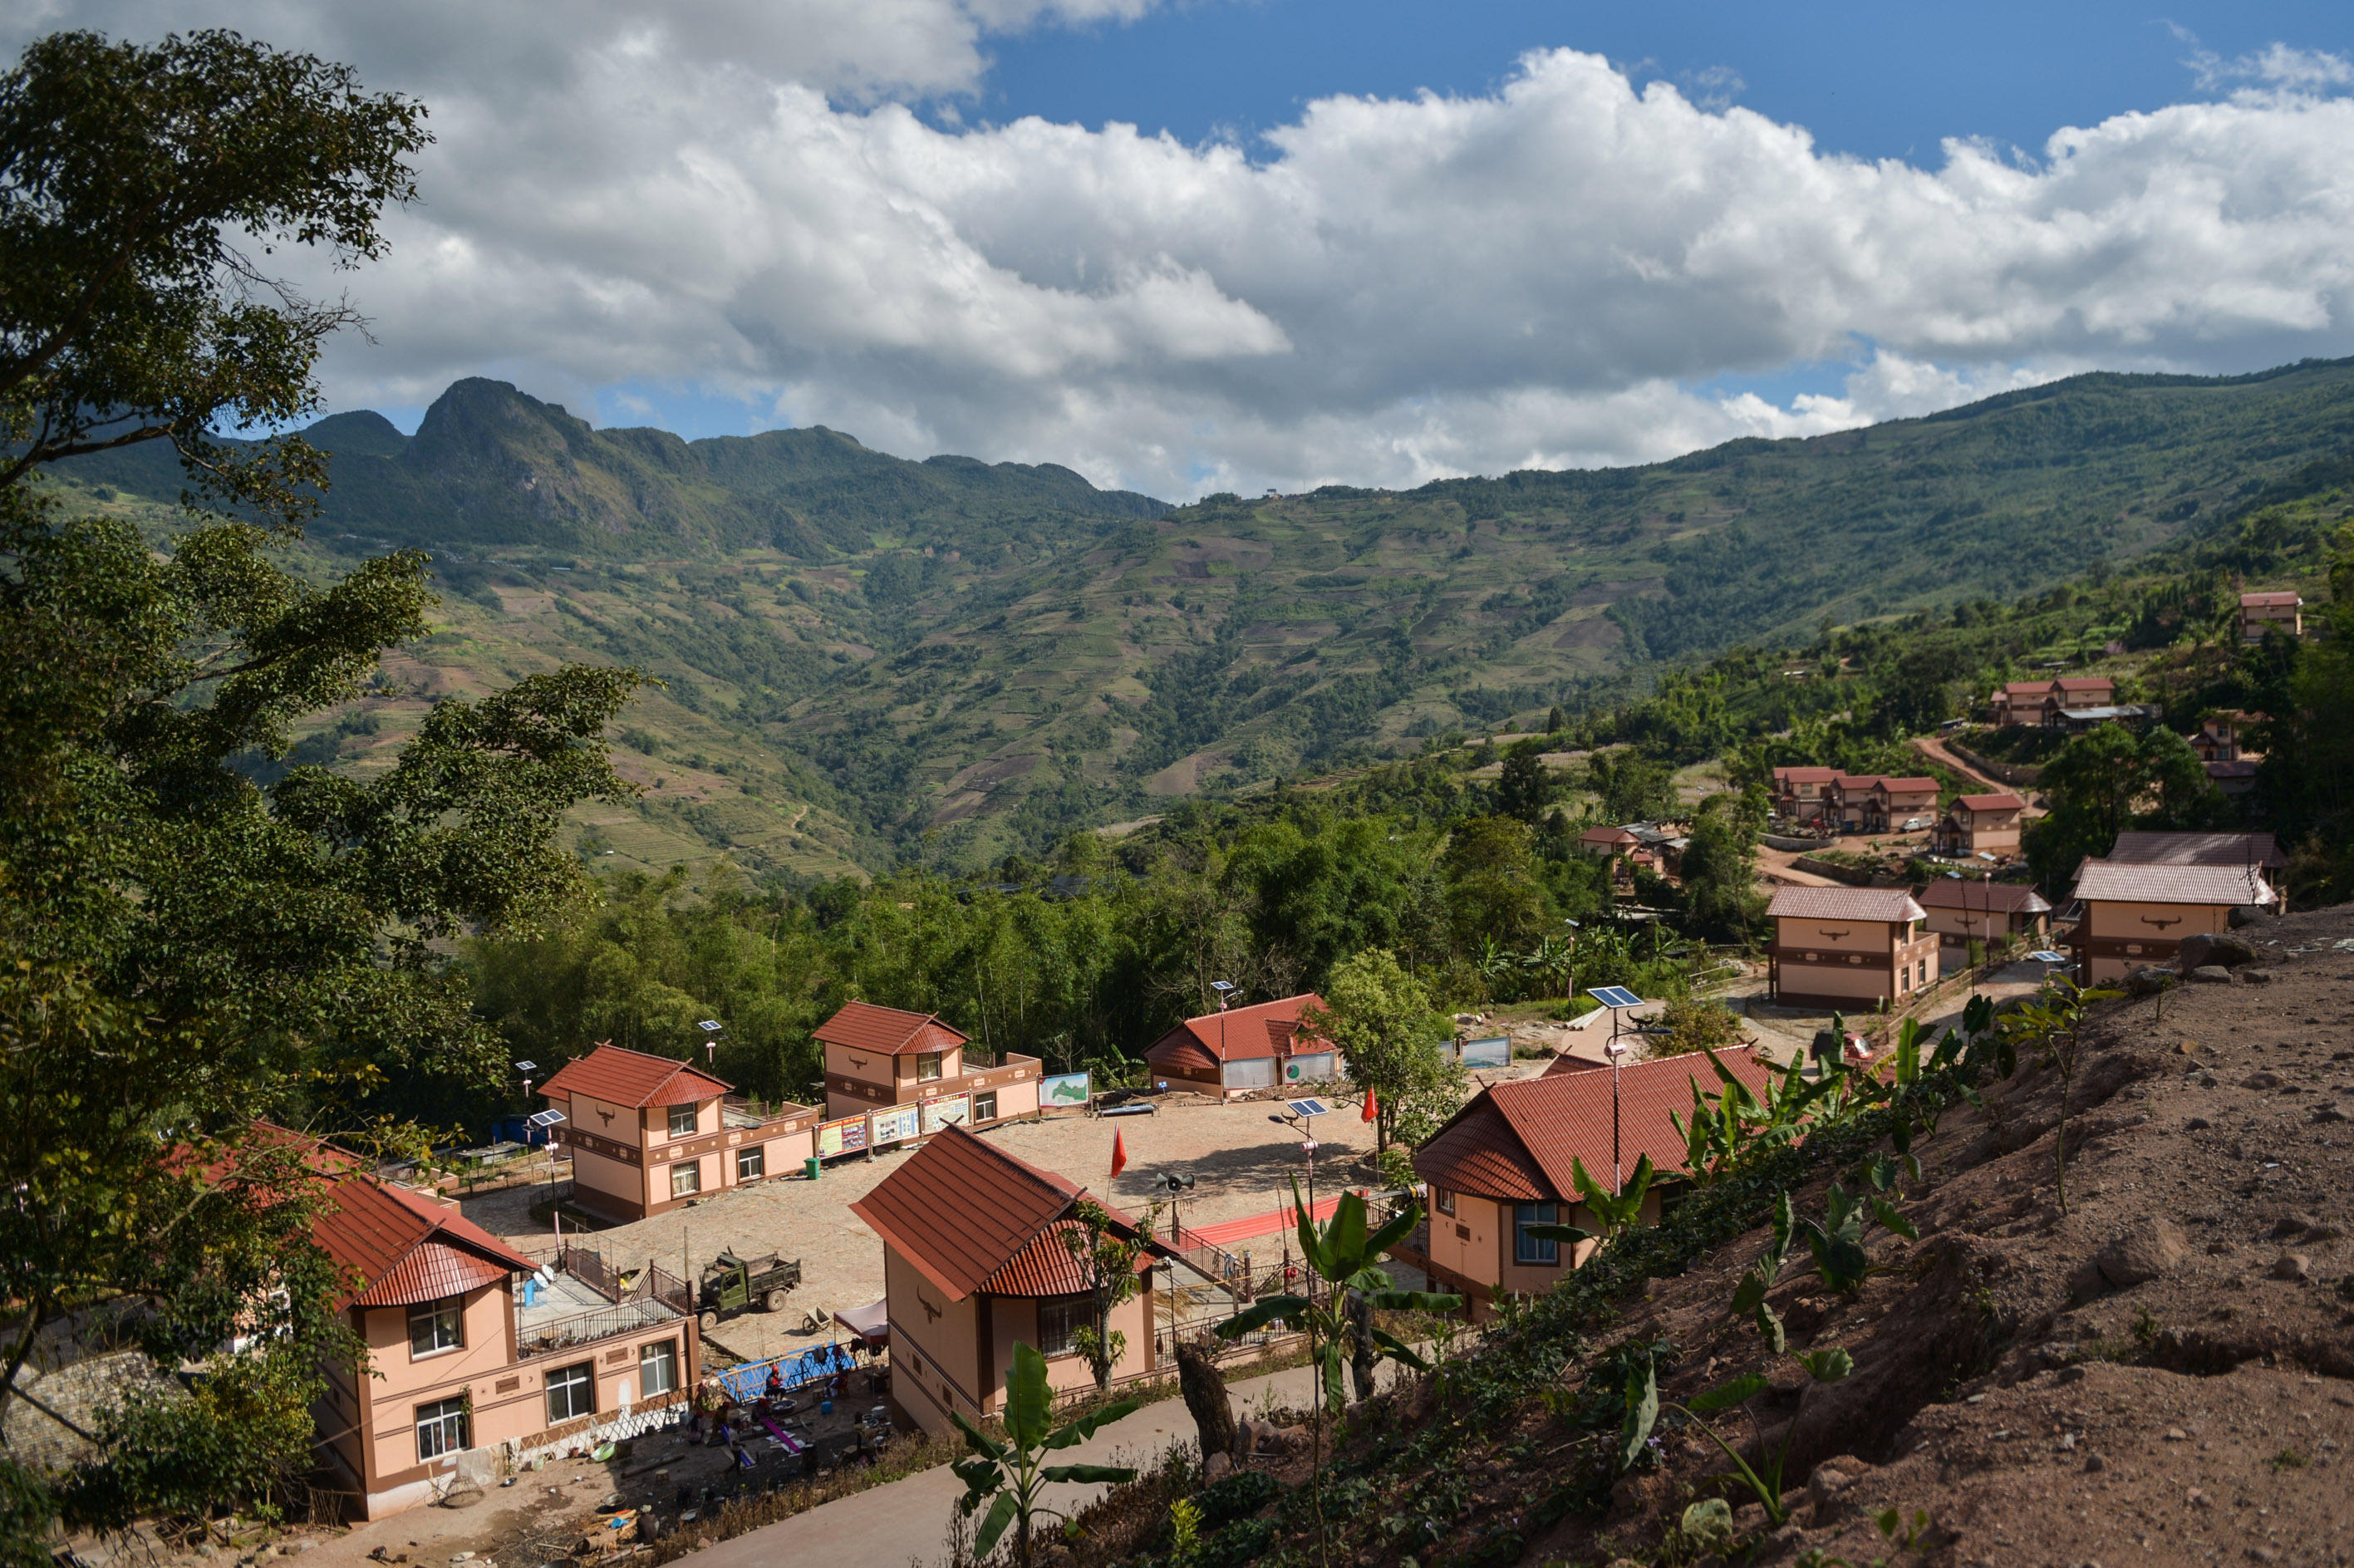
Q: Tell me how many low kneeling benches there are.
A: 0